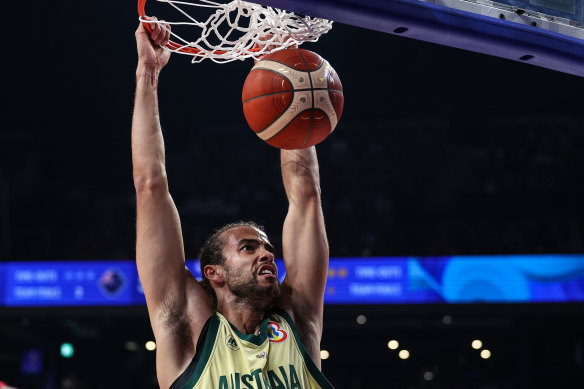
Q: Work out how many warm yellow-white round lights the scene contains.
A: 6